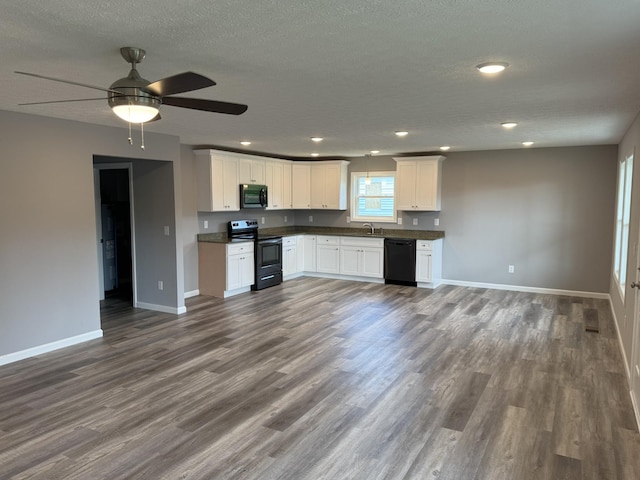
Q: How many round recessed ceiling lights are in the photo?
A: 9